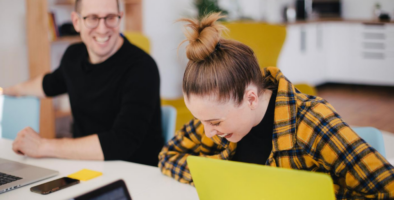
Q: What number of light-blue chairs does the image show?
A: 3